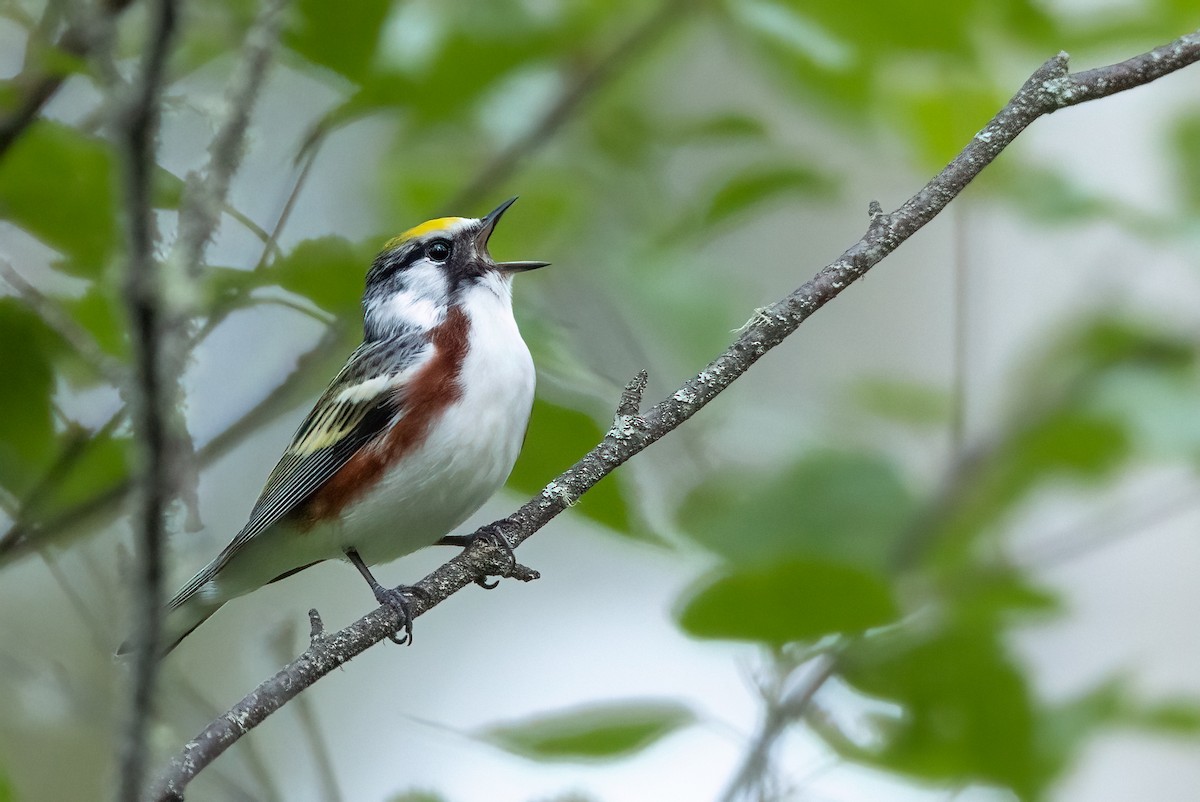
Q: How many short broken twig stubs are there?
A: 5